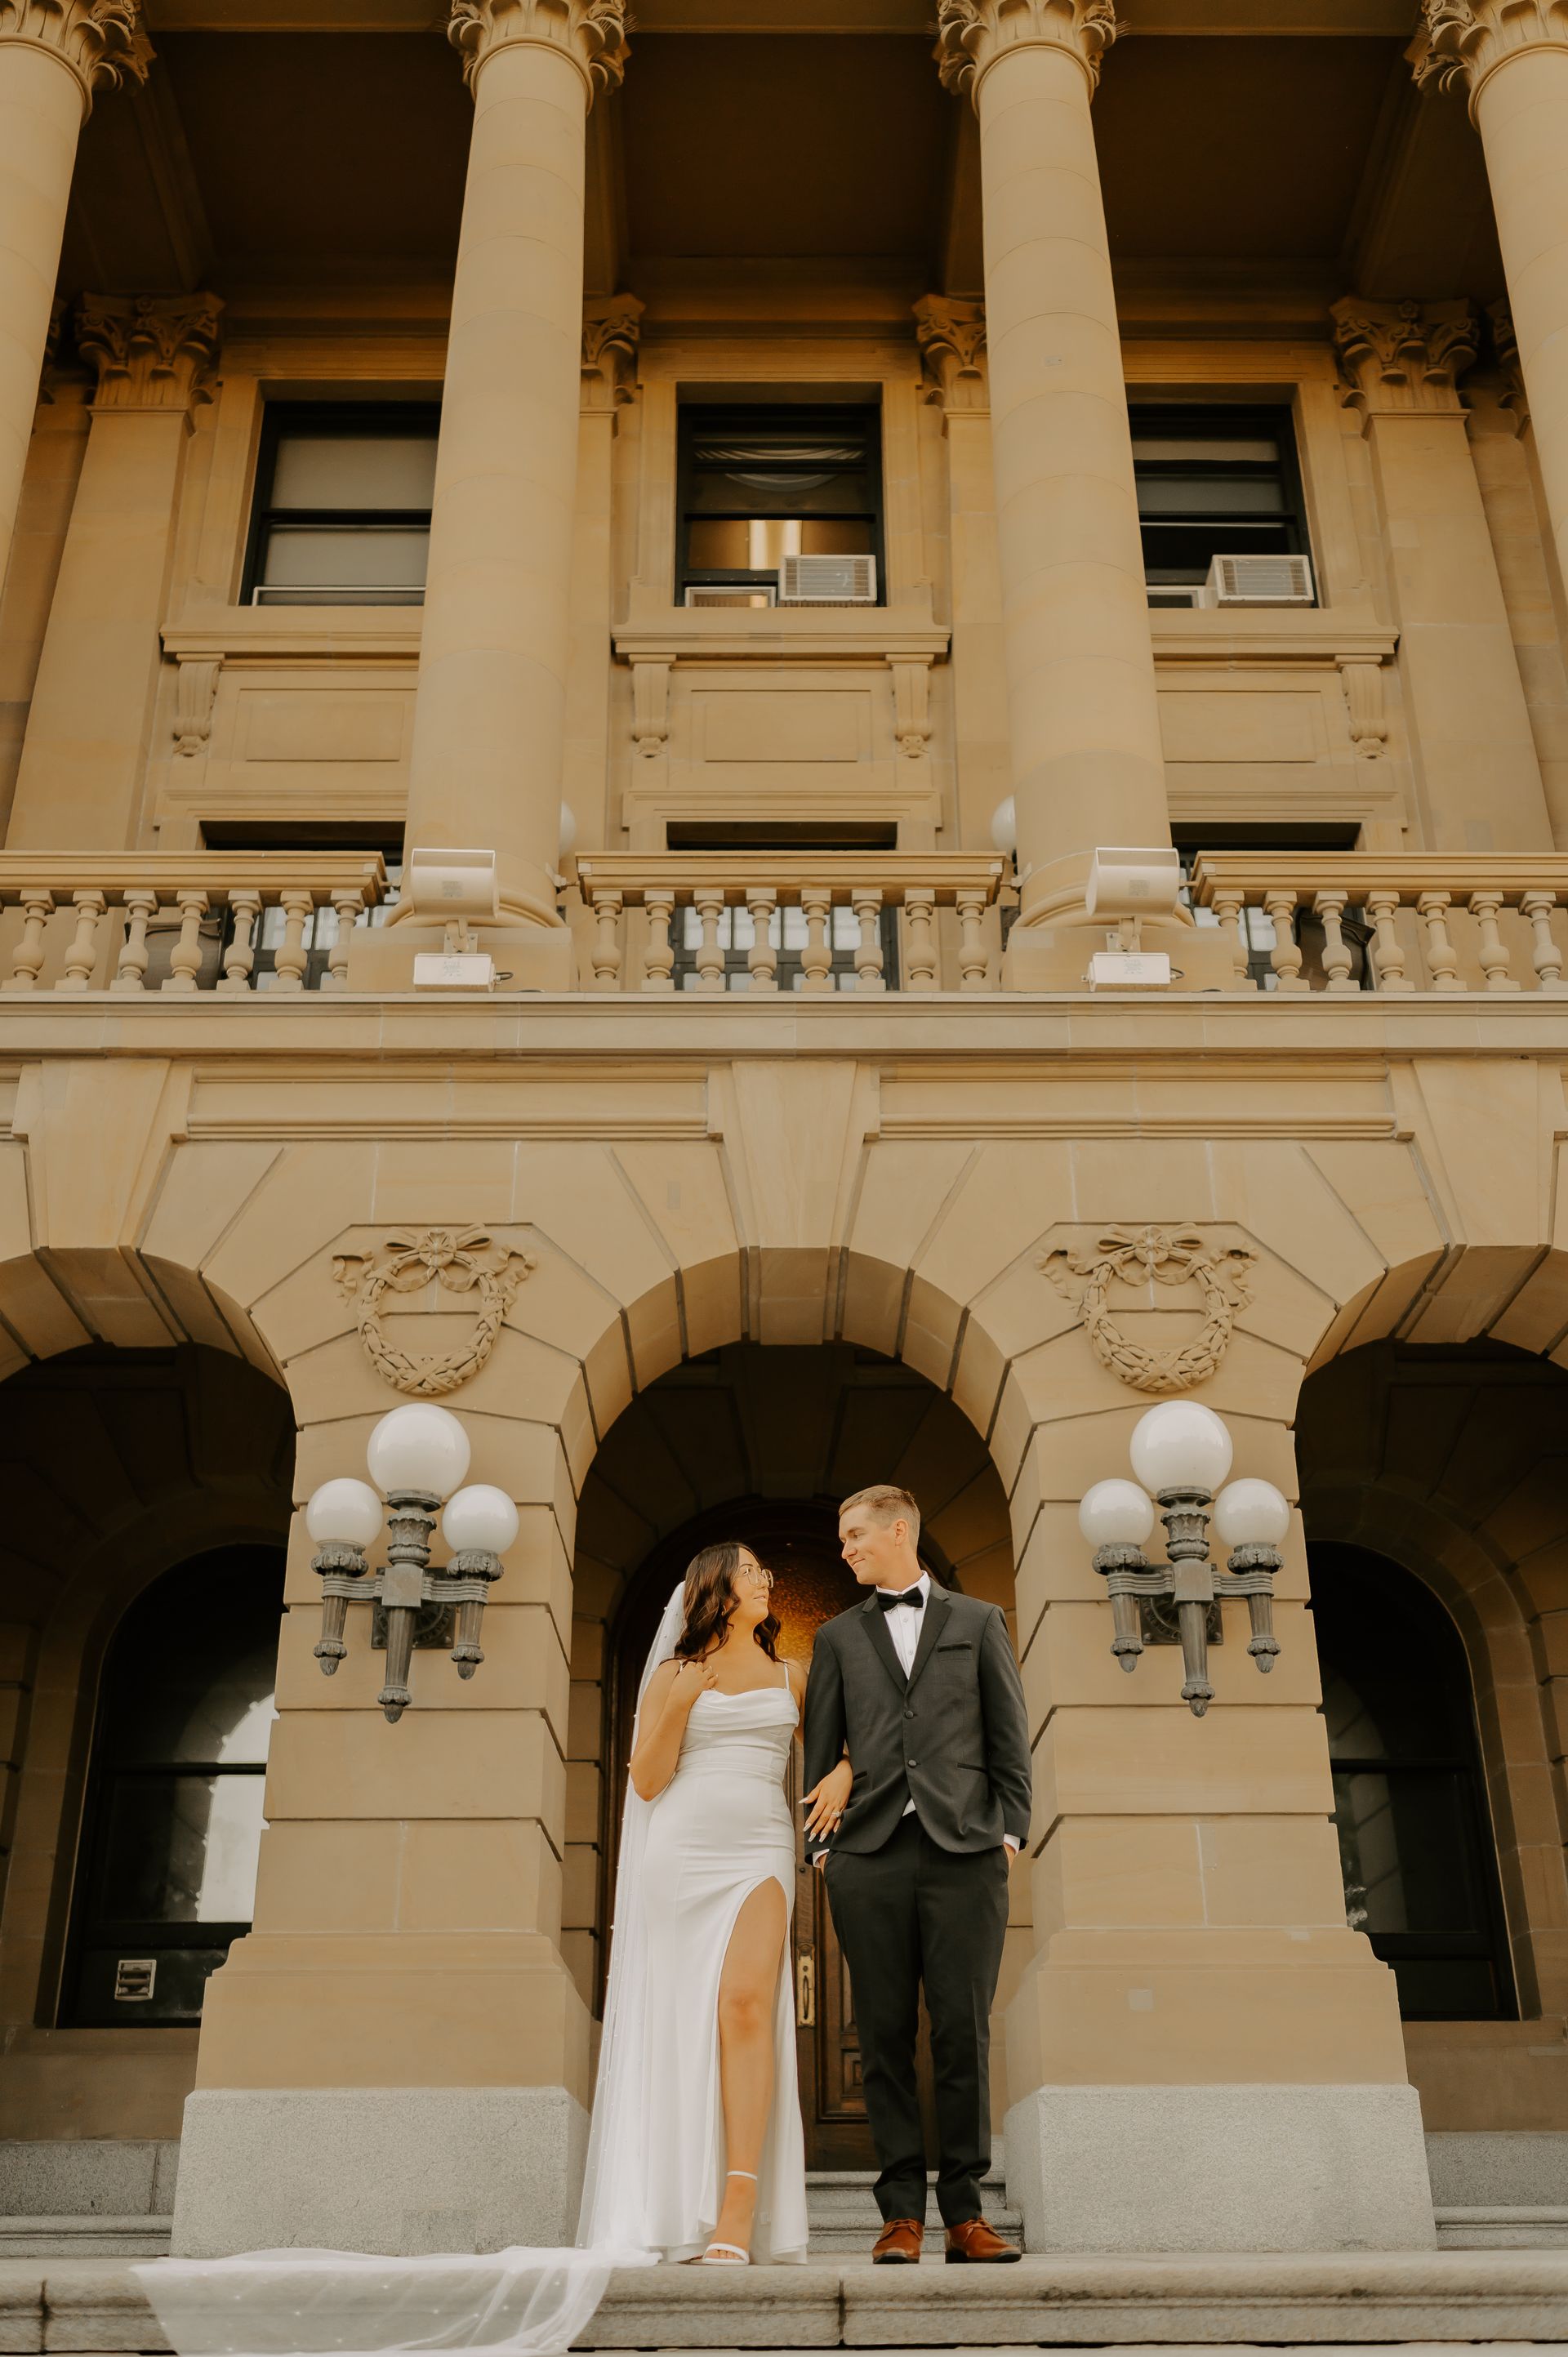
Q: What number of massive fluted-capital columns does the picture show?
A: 4